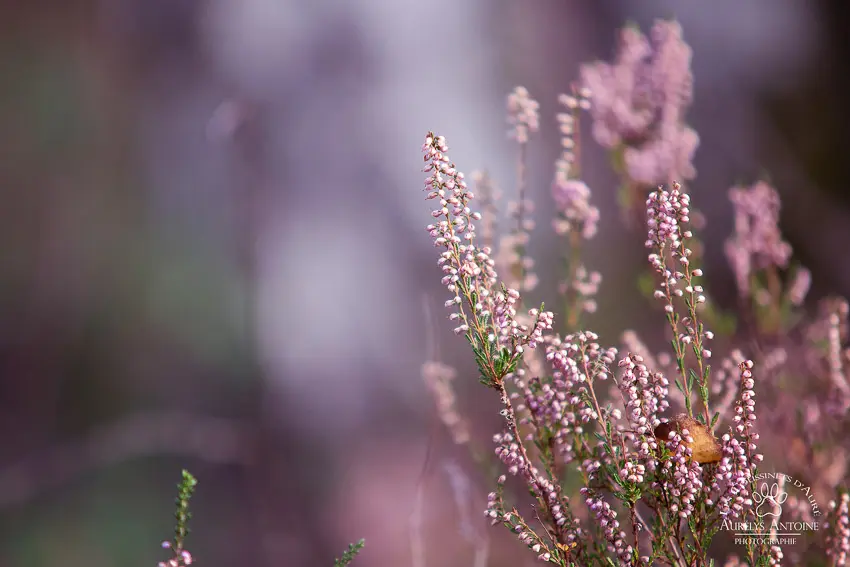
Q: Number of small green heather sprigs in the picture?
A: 2